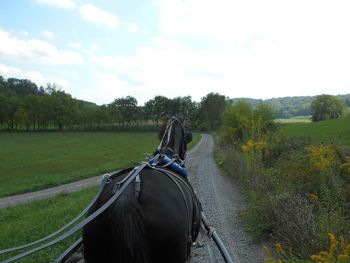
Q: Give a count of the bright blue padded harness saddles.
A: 1